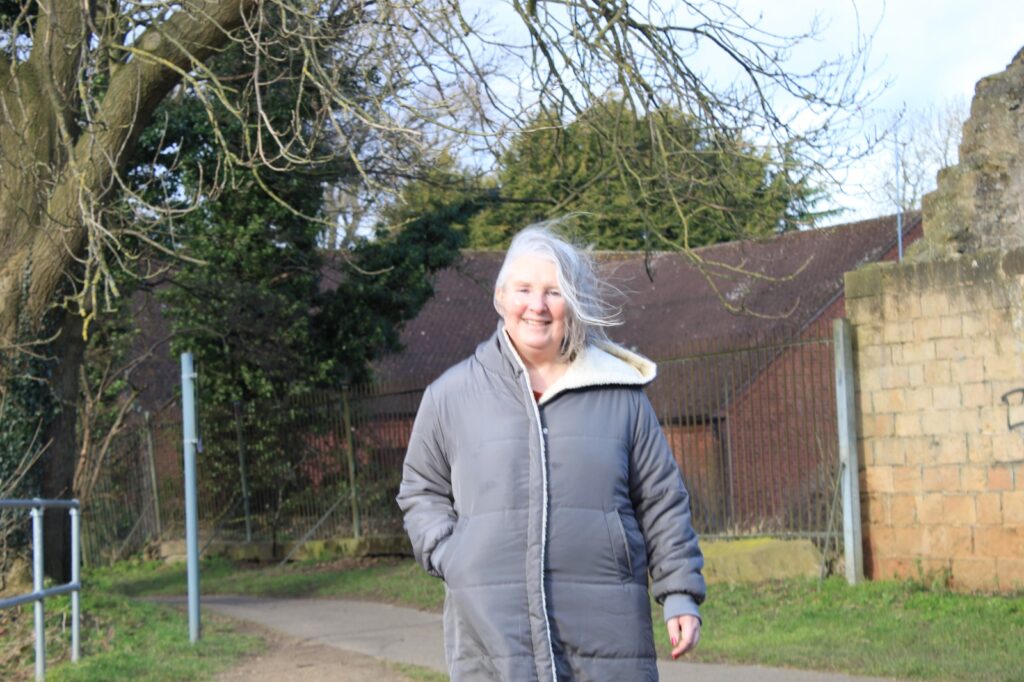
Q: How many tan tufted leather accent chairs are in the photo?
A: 0